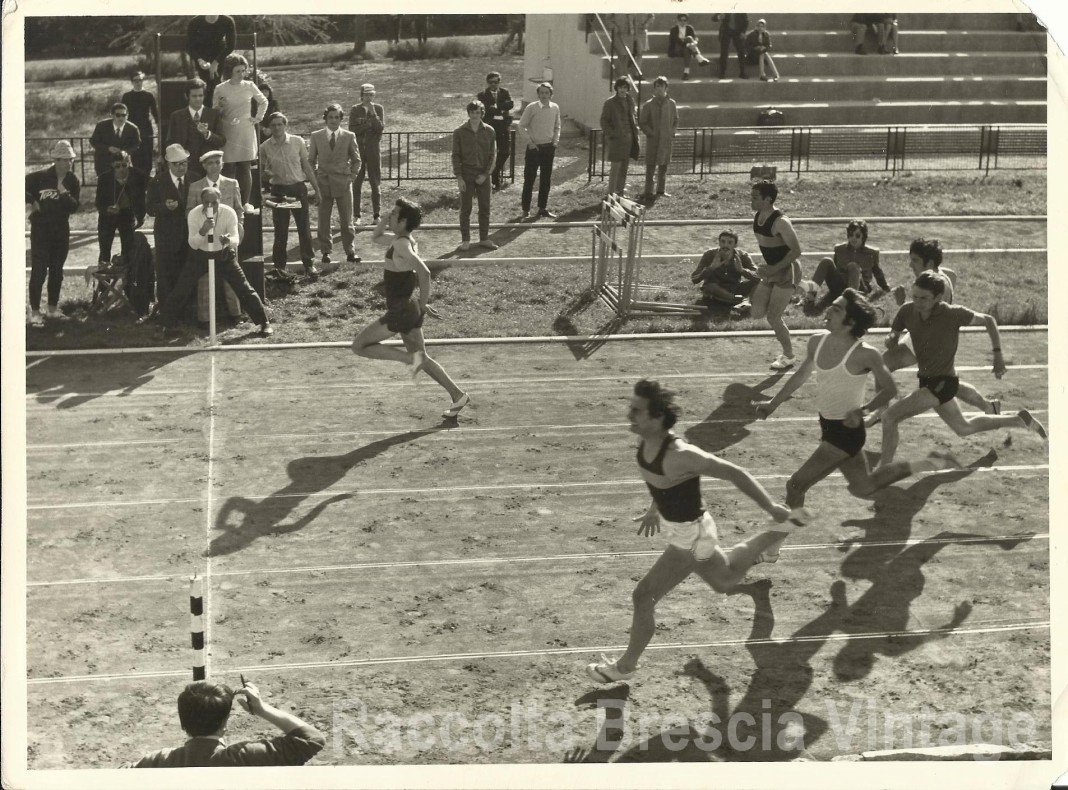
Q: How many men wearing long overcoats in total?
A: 2